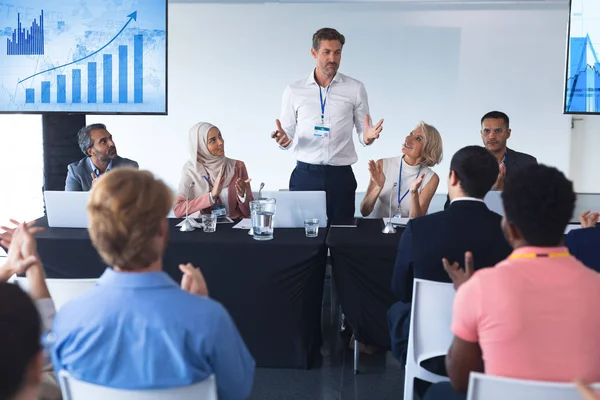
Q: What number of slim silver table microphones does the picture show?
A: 3